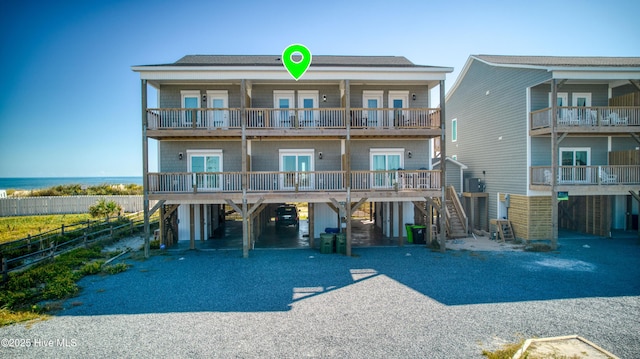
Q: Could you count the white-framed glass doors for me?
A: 12